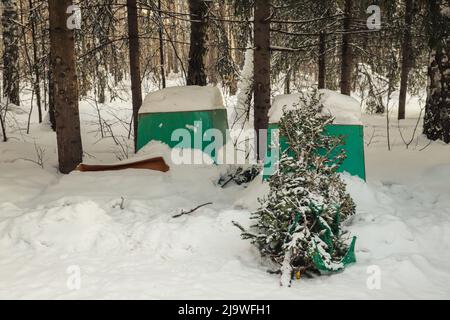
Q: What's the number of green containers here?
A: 2